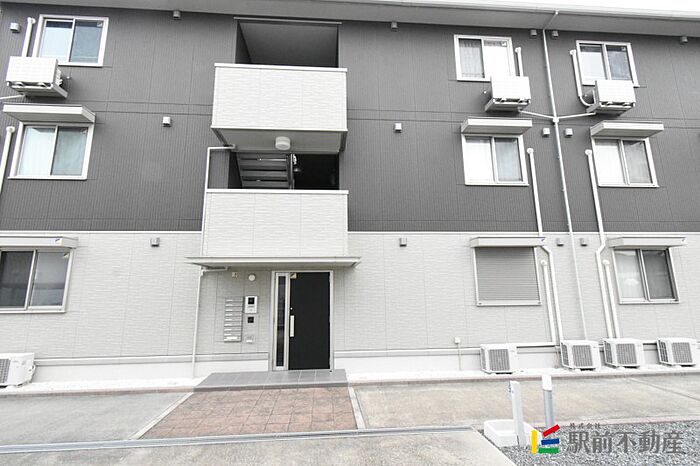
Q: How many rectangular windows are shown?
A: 9